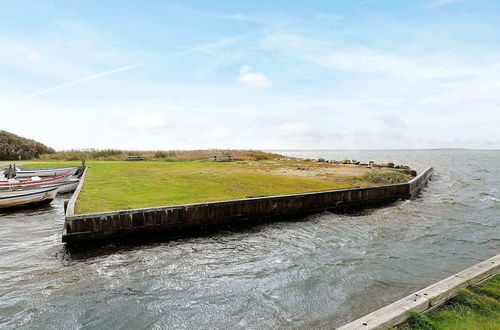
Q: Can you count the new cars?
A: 0